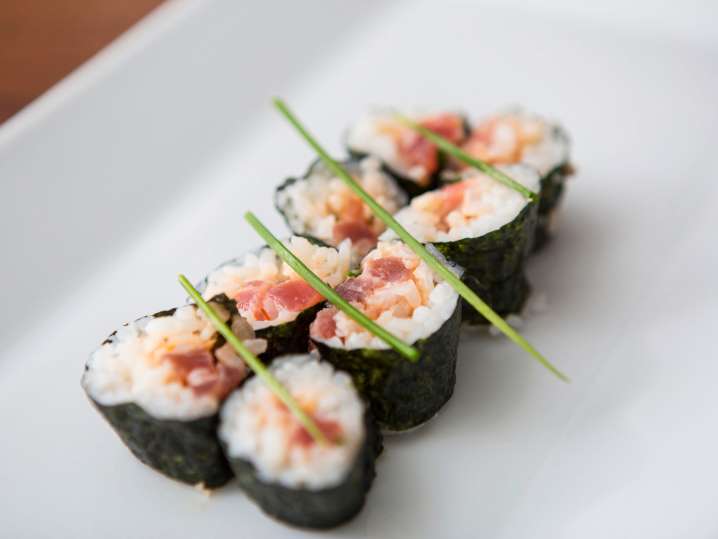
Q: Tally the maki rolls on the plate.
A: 8